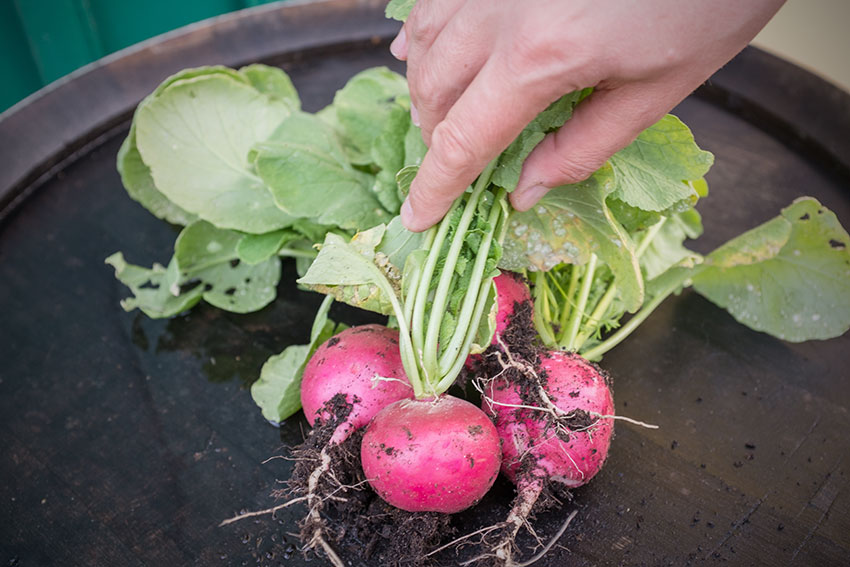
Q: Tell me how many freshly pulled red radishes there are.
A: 4